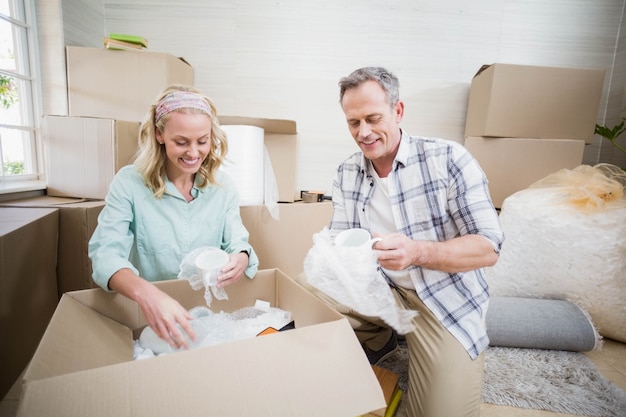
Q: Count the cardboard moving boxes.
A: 9